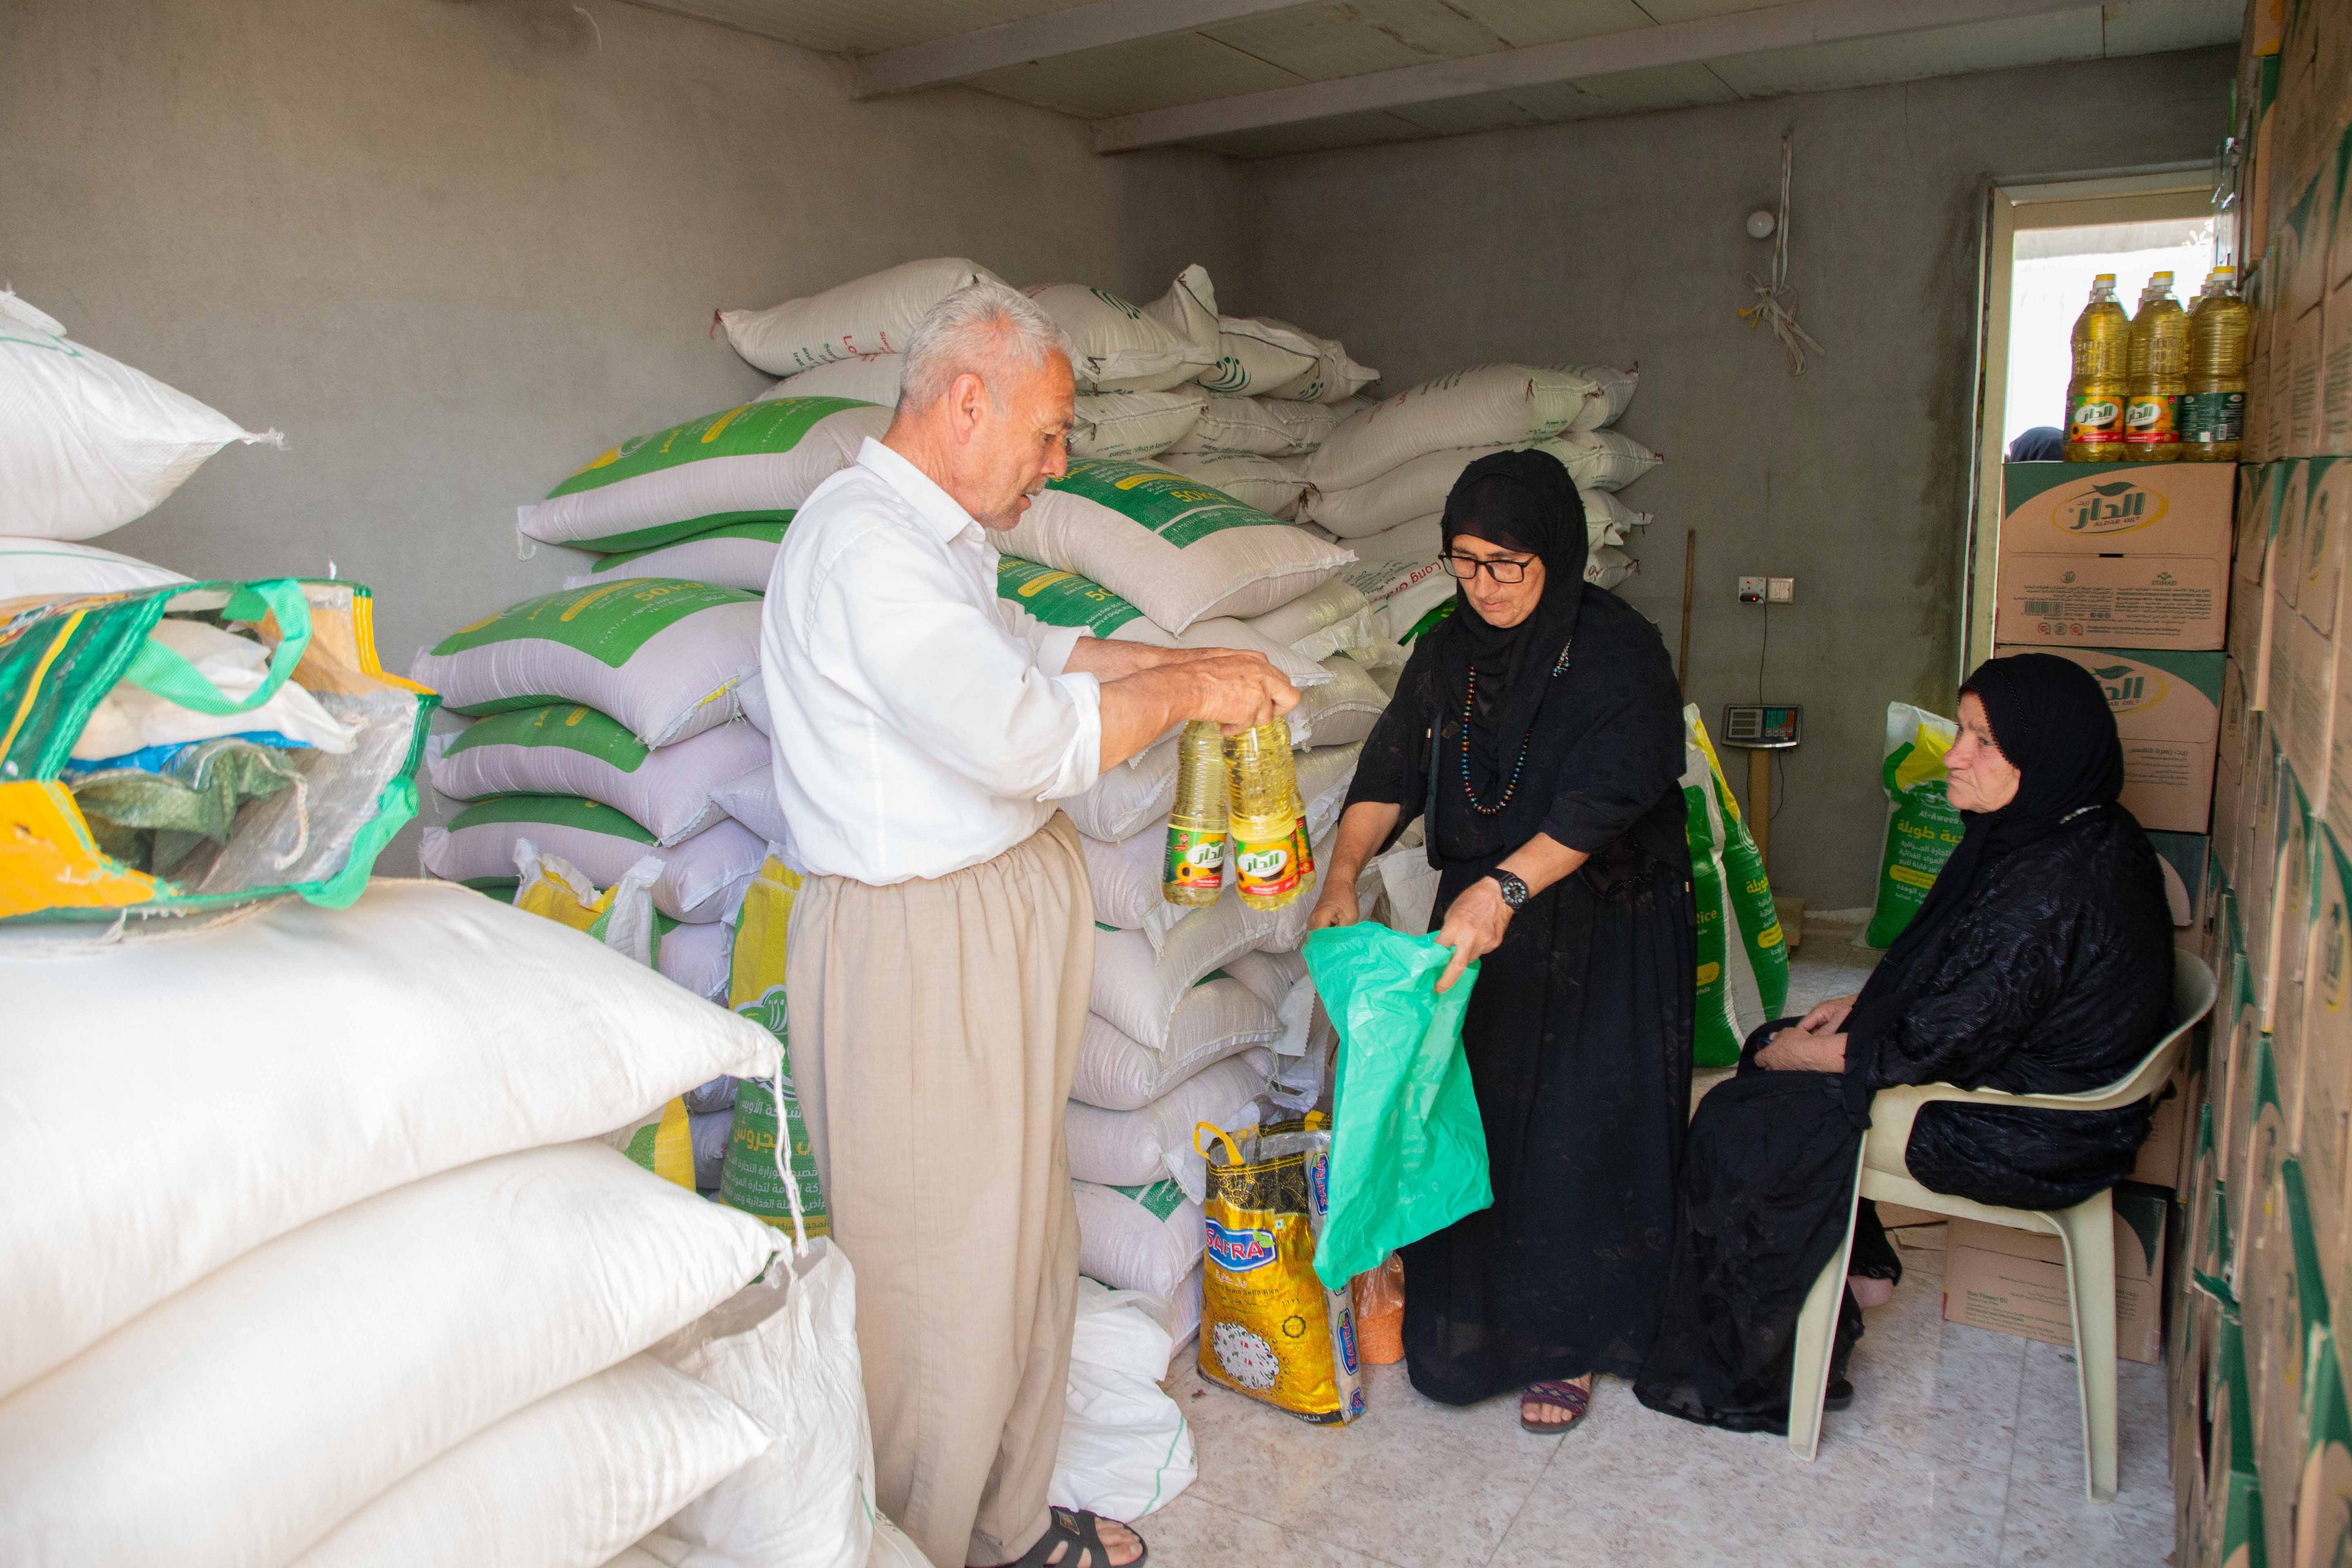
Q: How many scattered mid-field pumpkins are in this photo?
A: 0